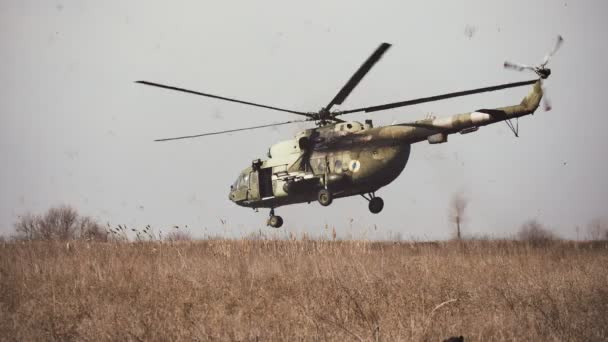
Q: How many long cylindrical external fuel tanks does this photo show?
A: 1